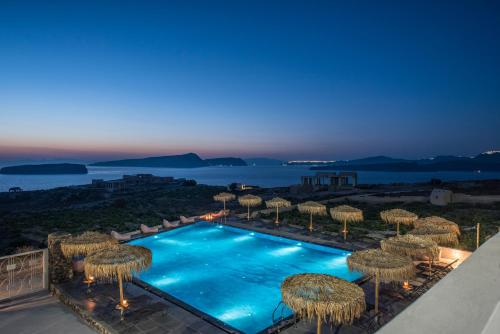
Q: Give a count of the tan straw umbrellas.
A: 13